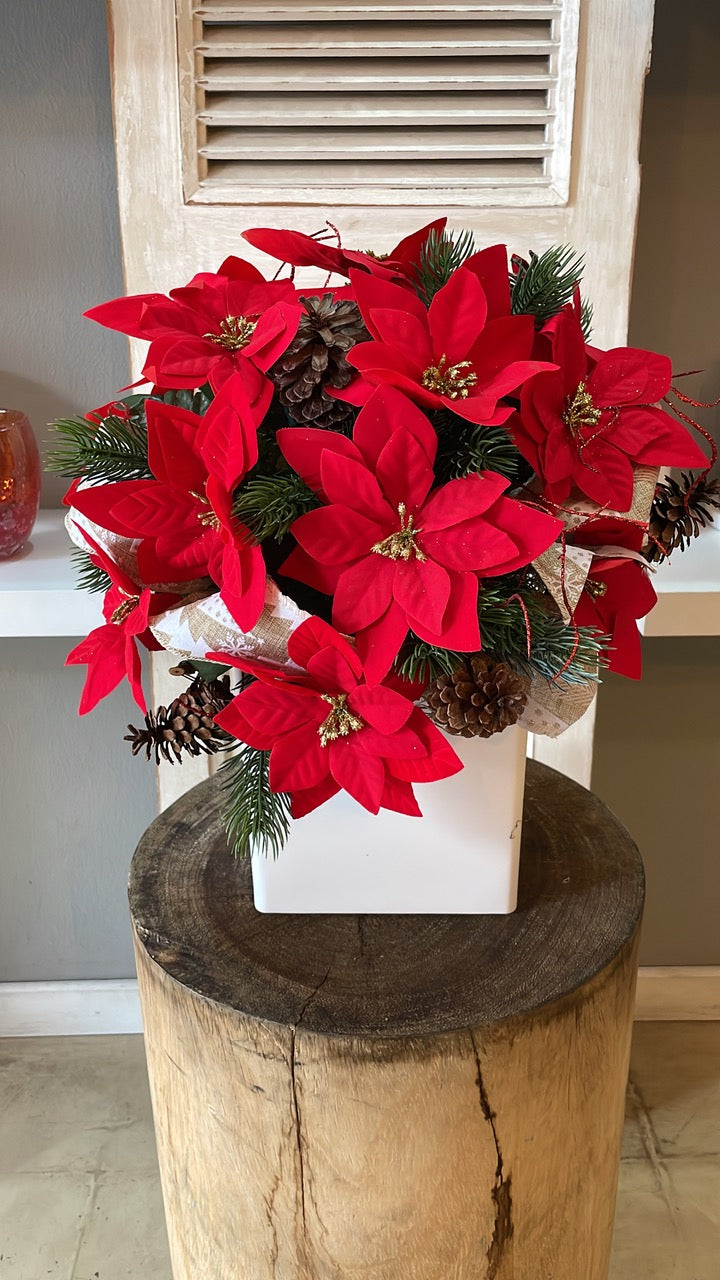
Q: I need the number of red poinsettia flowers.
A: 9